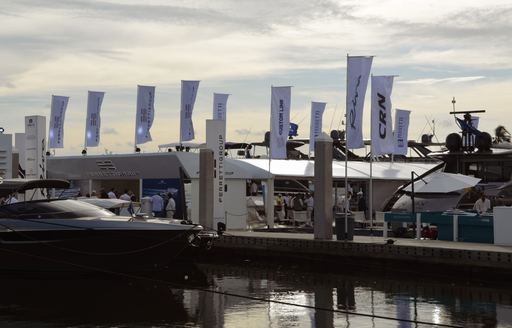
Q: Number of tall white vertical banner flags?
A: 10